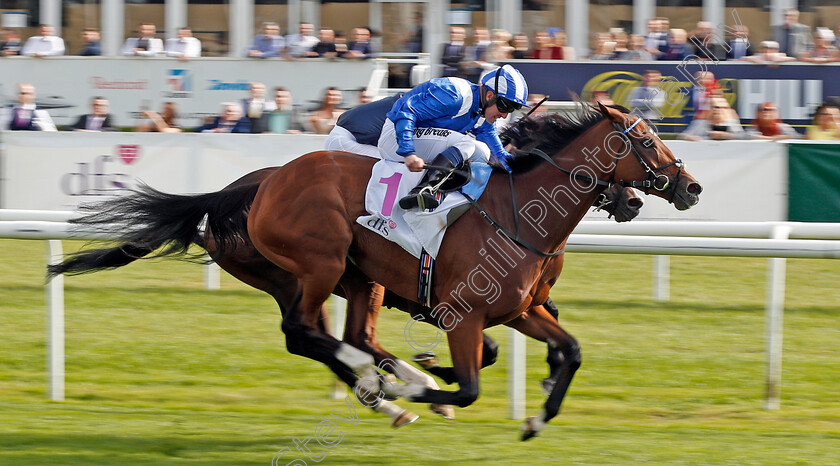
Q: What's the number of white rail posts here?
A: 6